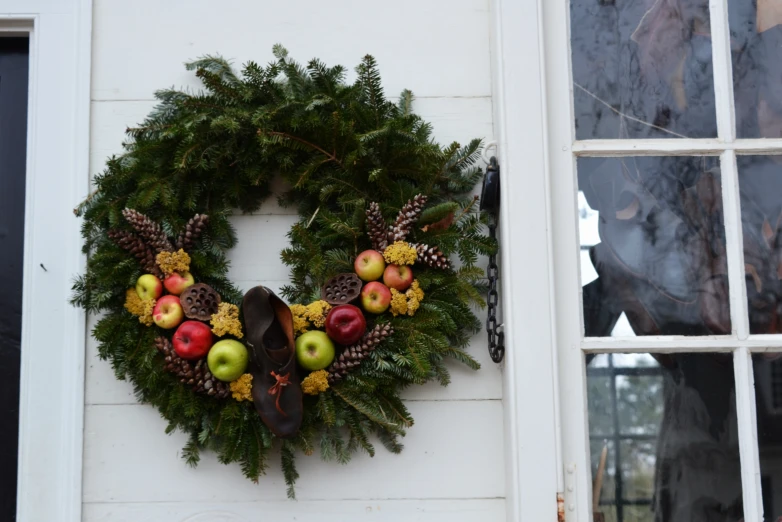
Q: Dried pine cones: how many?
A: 8